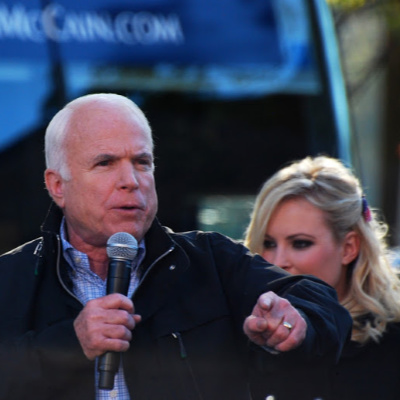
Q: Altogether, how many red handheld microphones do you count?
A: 0